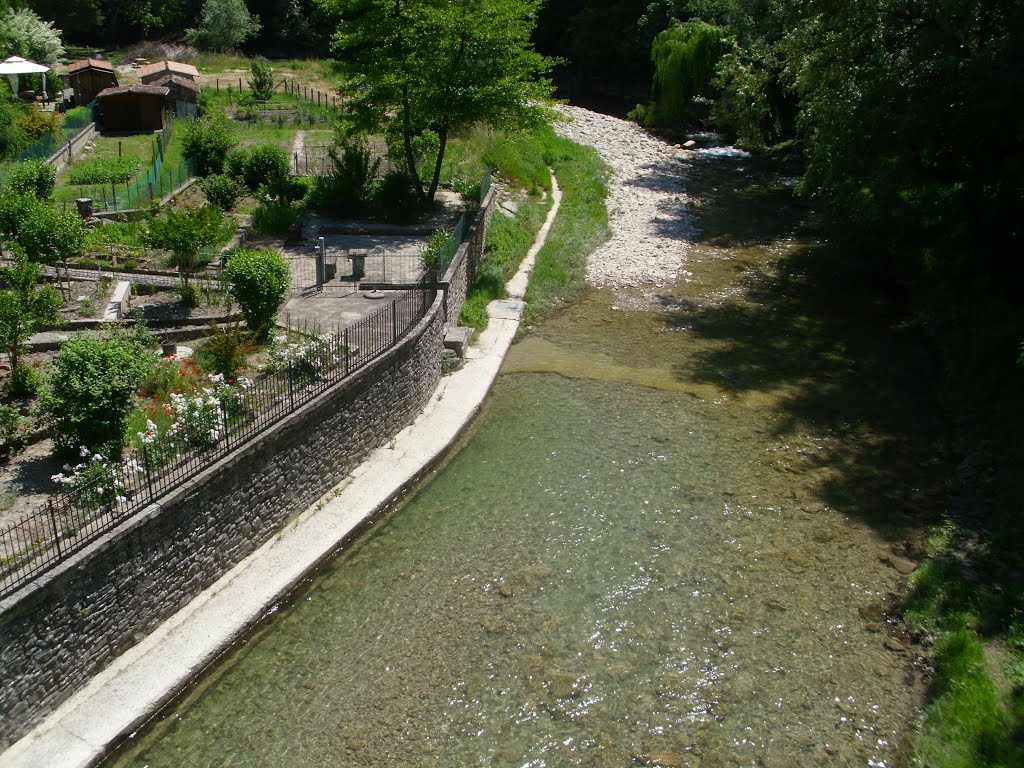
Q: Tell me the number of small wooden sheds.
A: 4